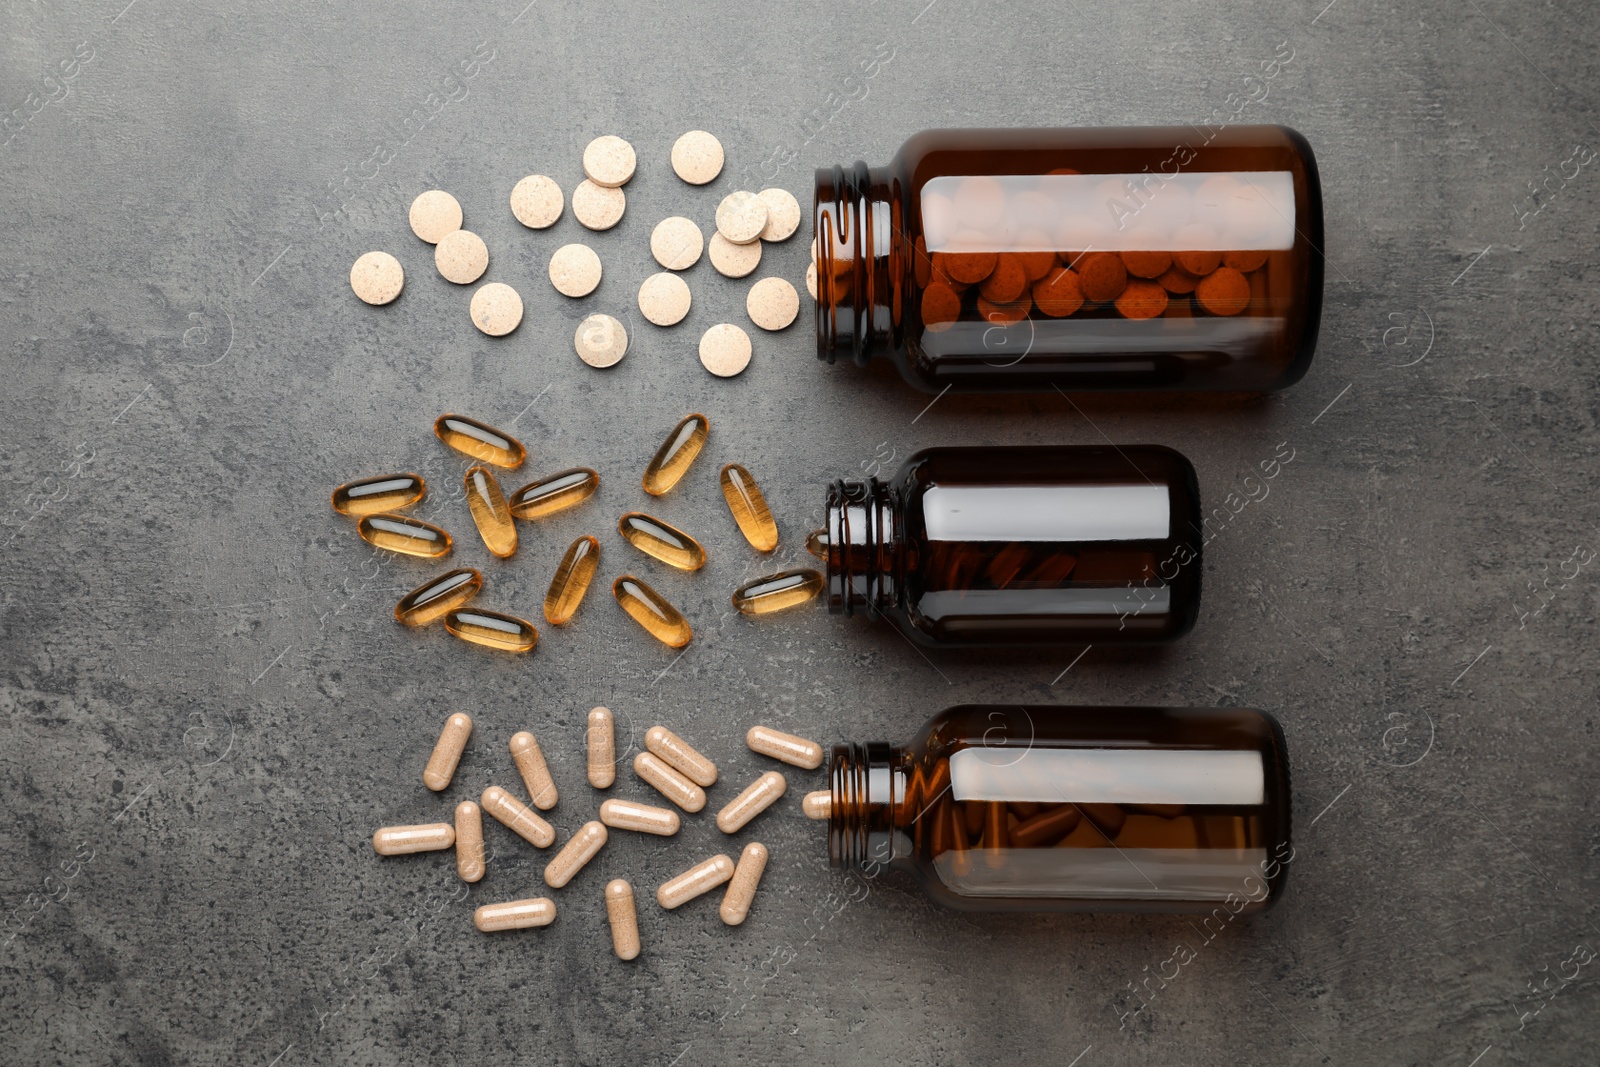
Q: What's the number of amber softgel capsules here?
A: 14